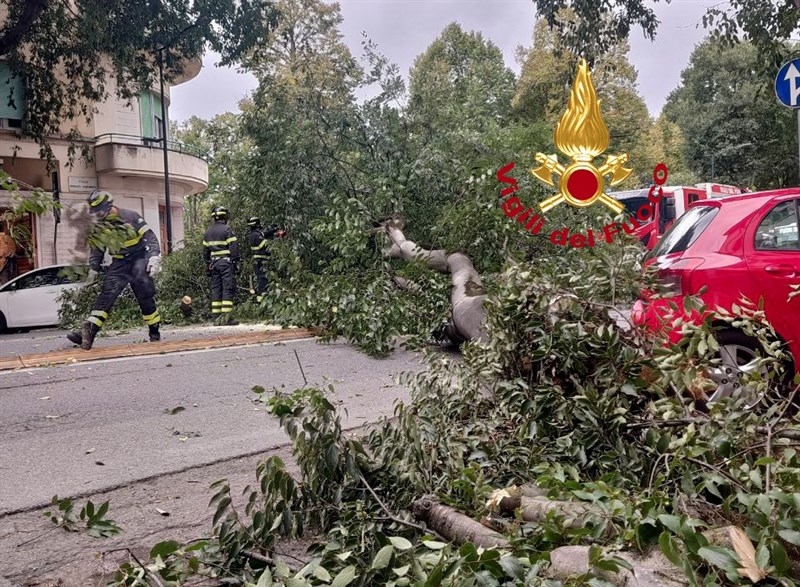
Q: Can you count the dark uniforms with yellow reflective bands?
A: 3